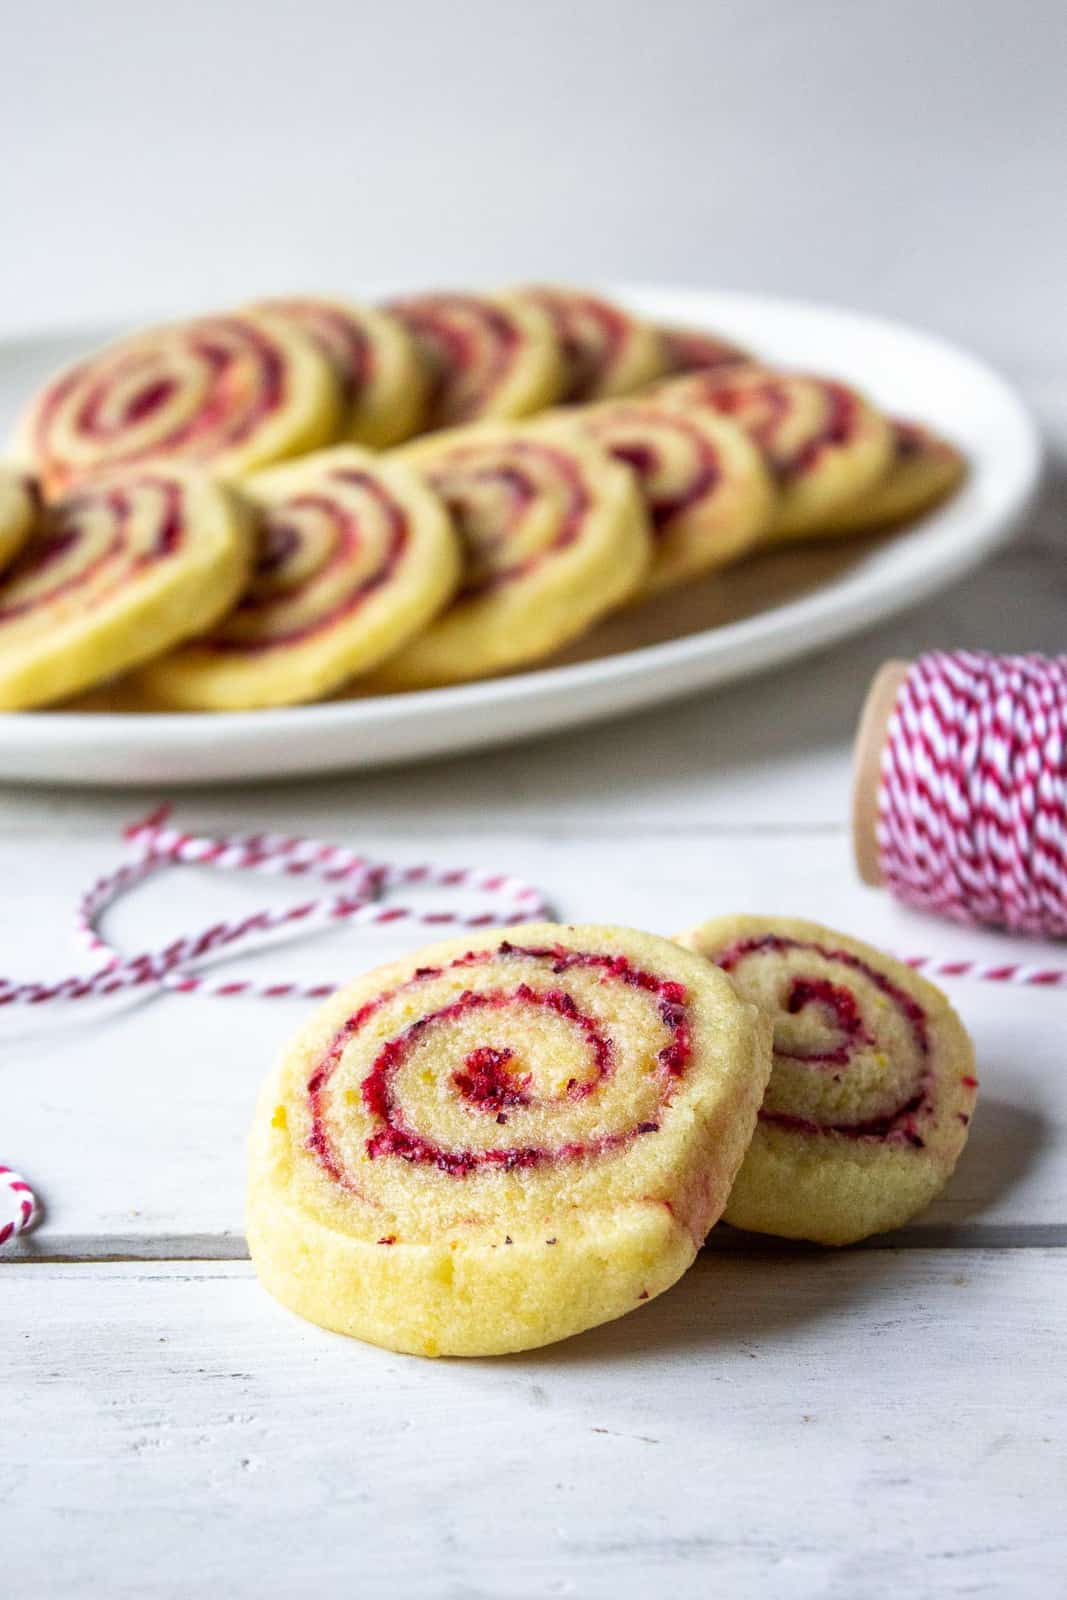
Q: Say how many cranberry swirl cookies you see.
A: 14